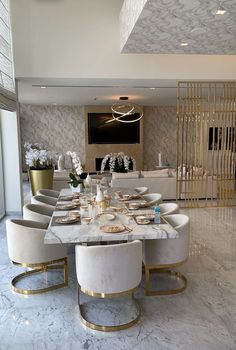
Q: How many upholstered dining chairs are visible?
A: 9